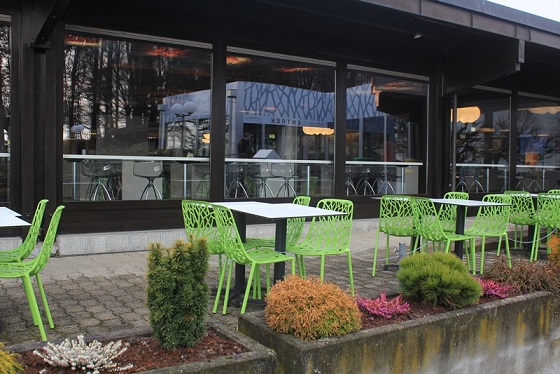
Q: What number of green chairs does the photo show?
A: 13